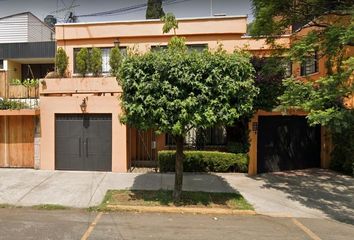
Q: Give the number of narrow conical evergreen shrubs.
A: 4